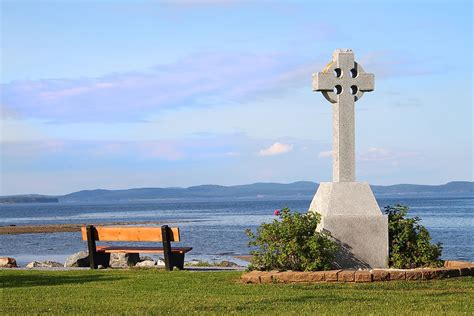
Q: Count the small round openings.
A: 4